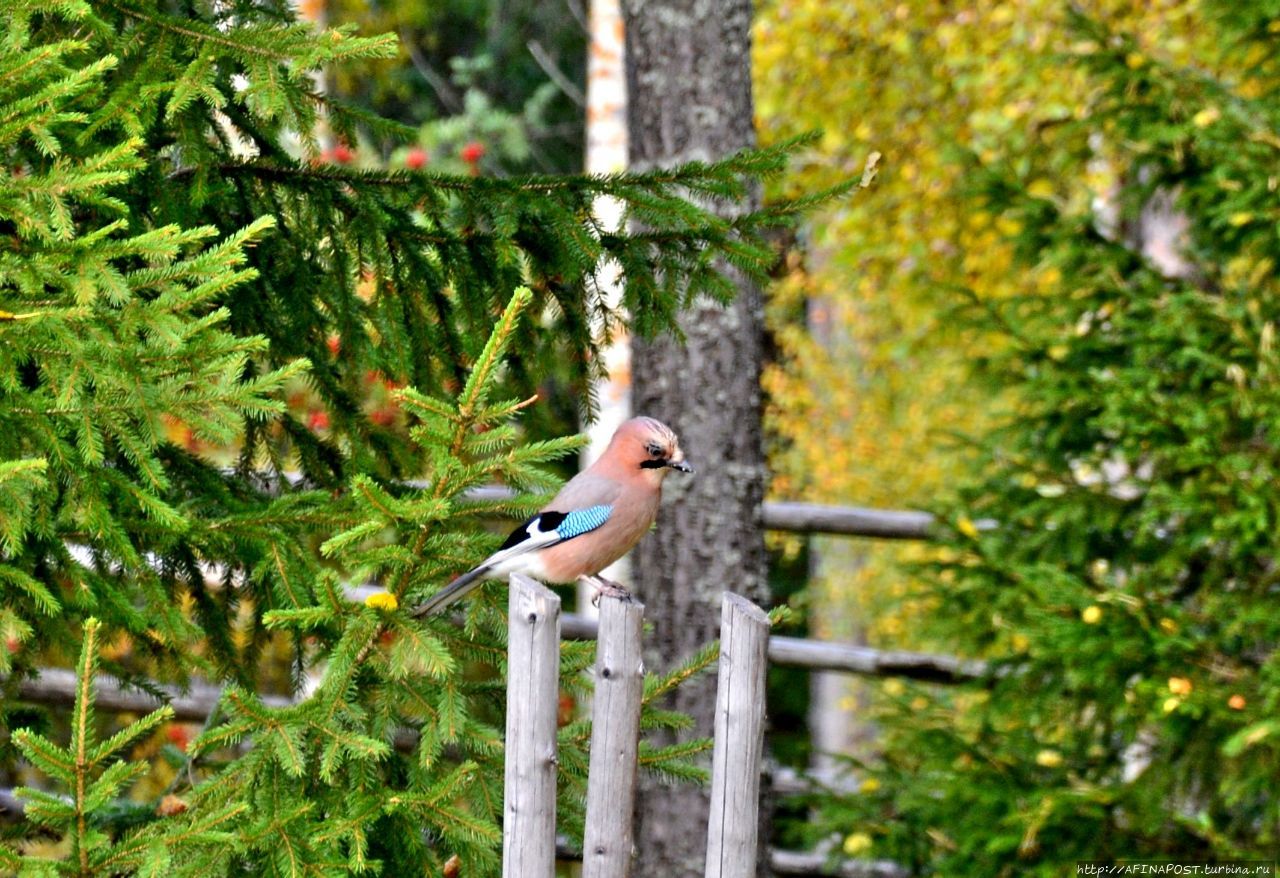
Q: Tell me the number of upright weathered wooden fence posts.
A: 3